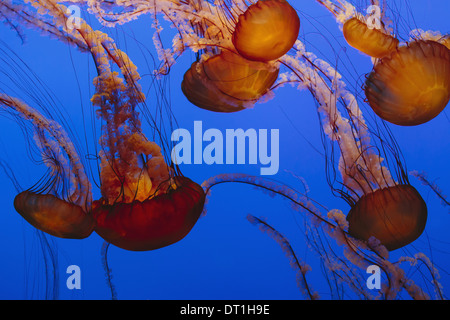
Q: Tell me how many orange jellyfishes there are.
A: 7